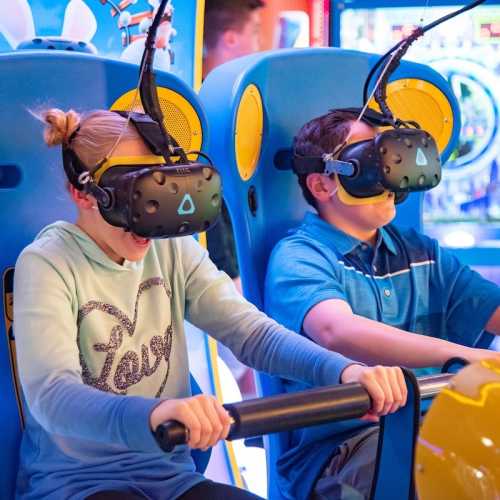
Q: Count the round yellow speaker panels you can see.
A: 3